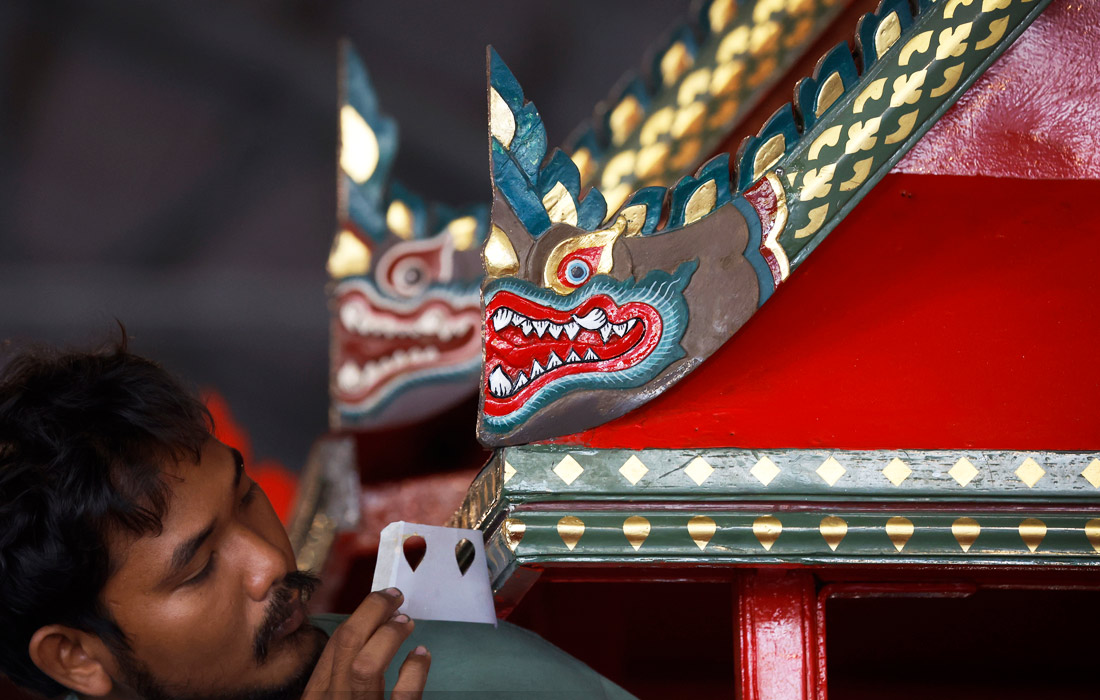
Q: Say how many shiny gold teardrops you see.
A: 10